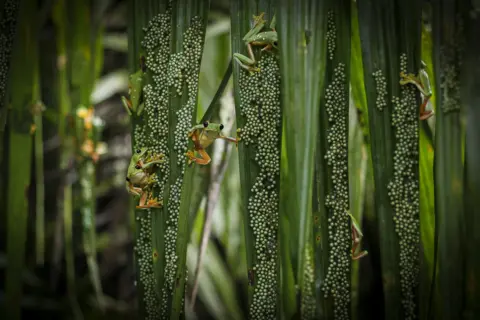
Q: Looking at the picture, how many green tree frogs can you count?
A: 7